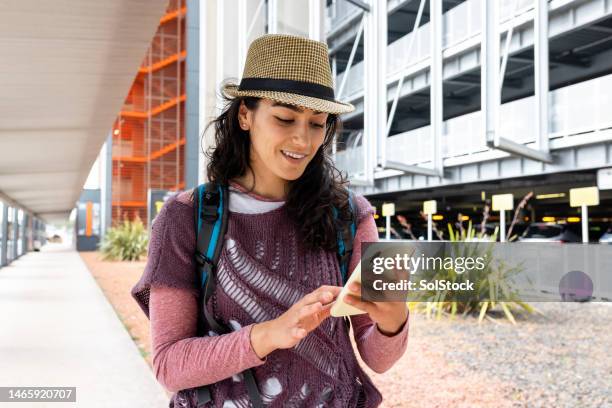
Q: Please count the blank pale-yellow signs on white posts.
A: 4